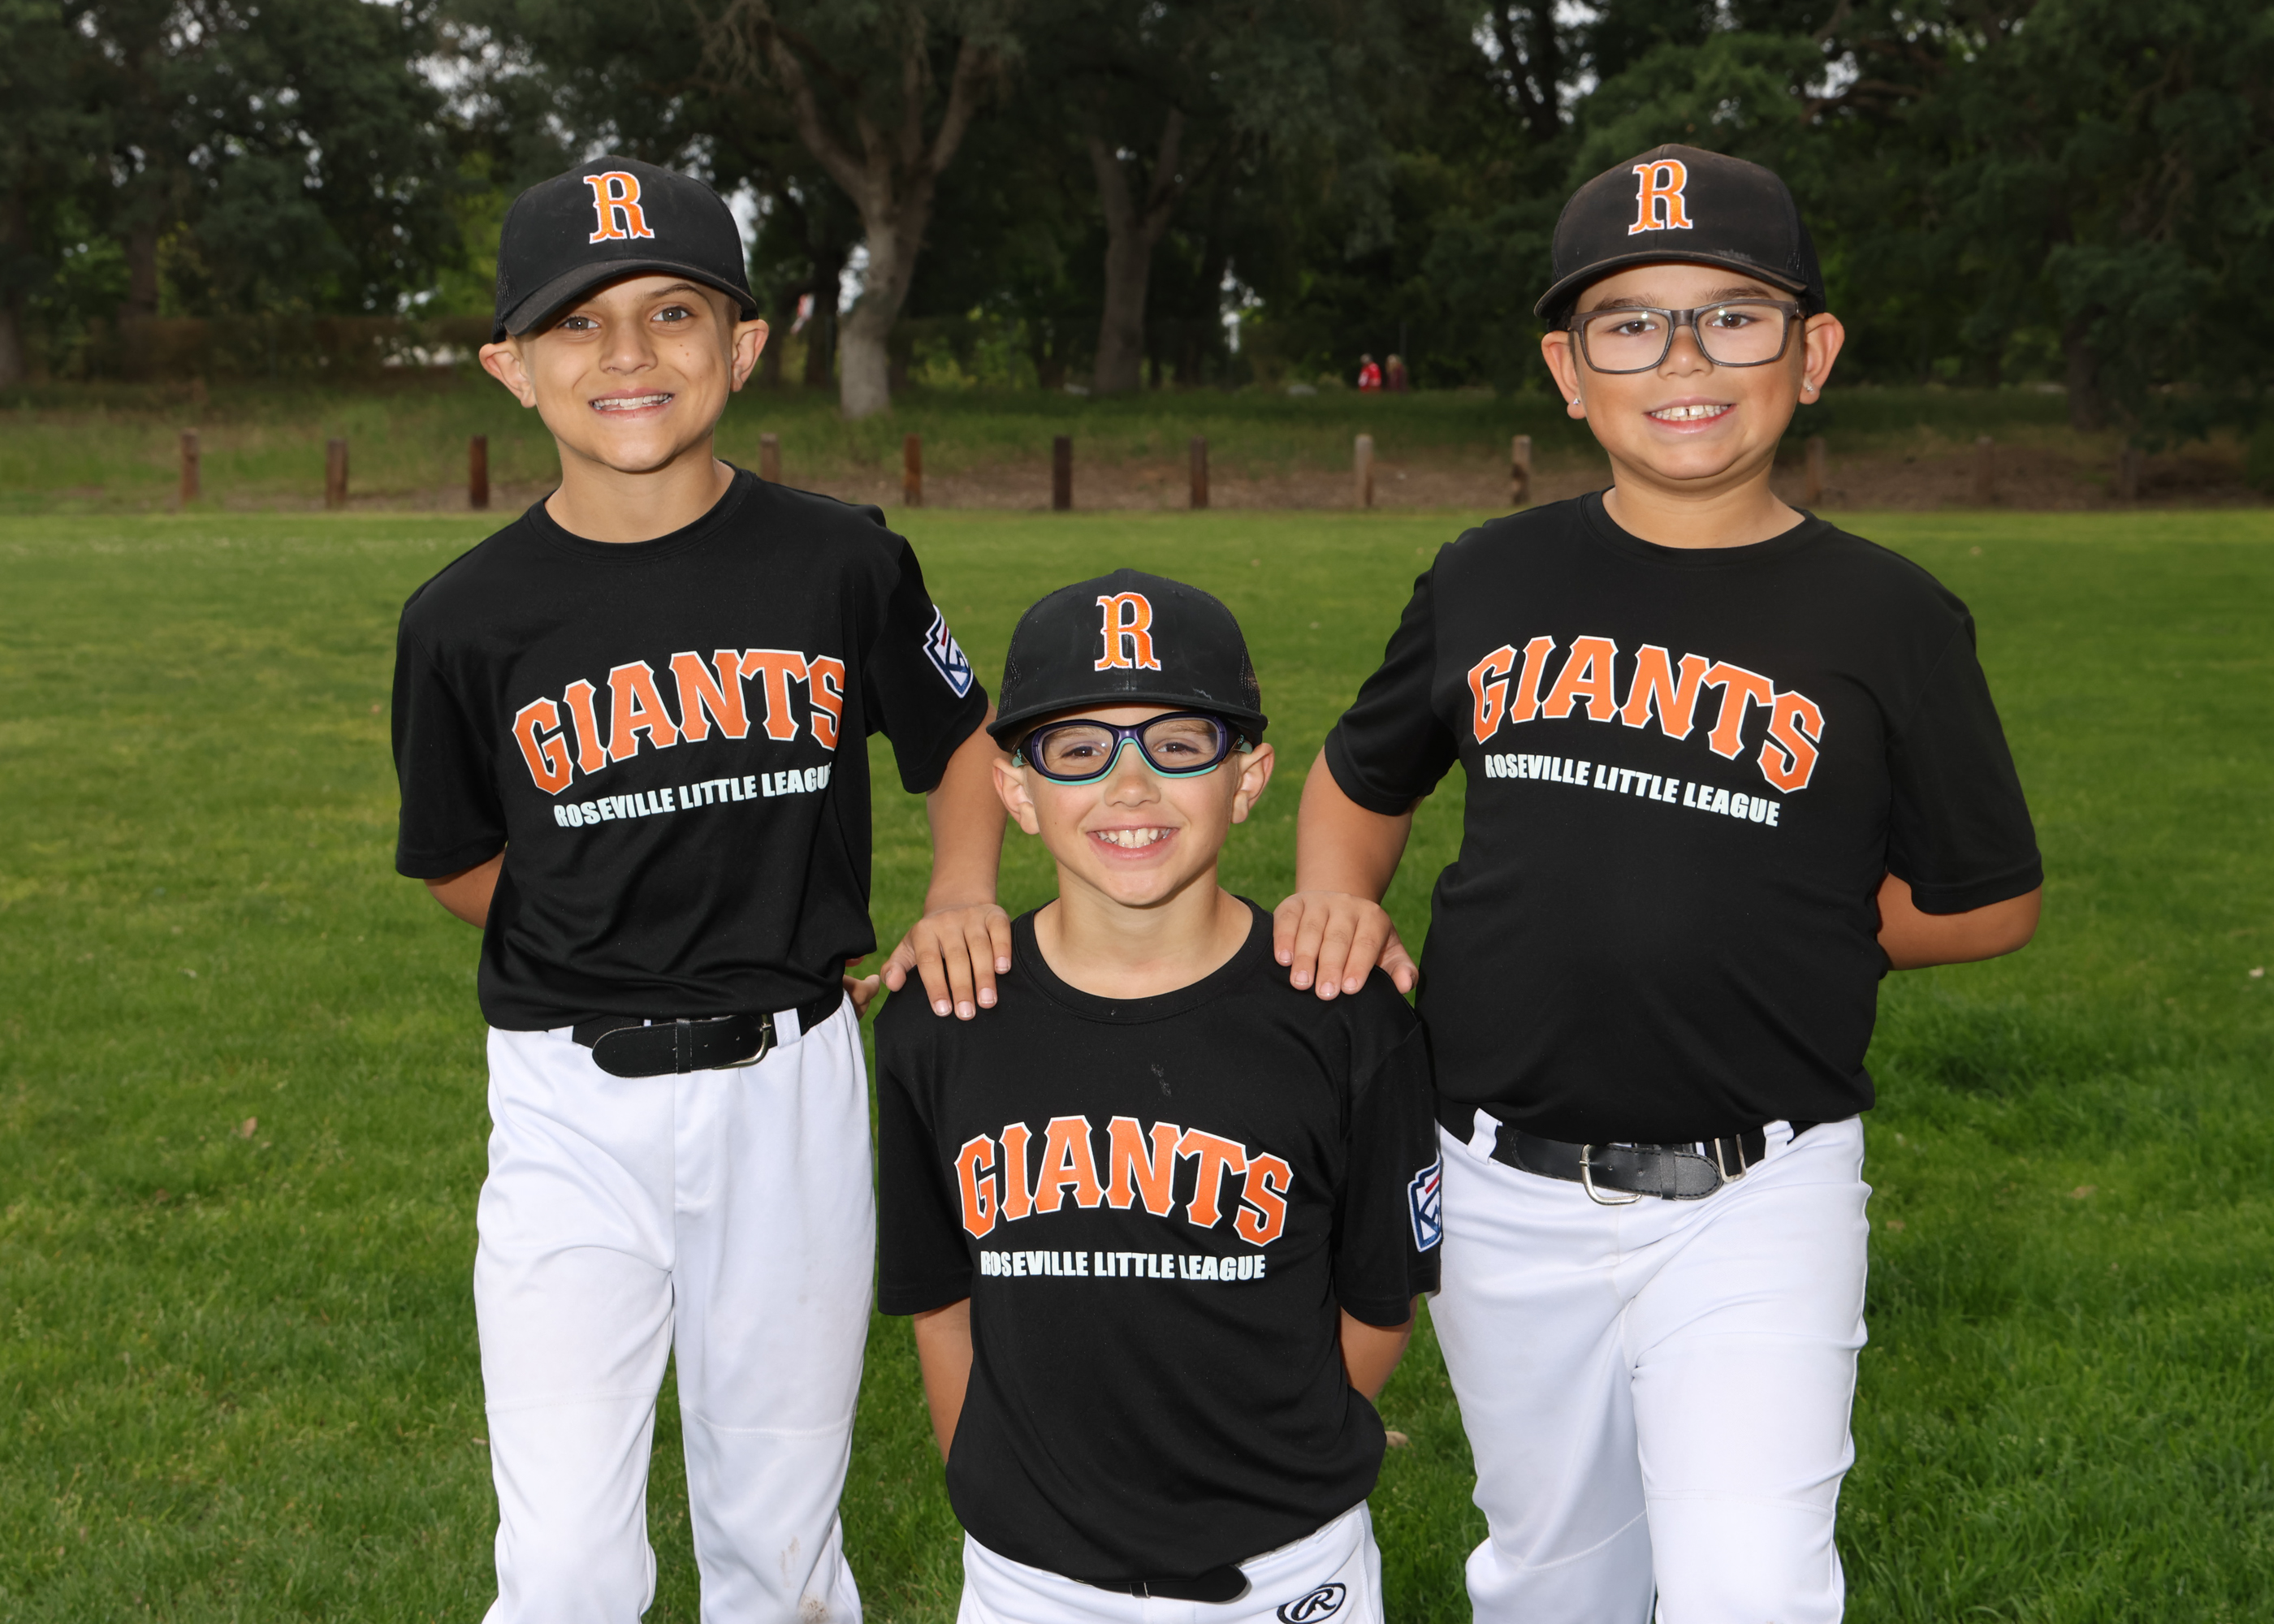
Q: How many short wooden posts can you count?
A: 12